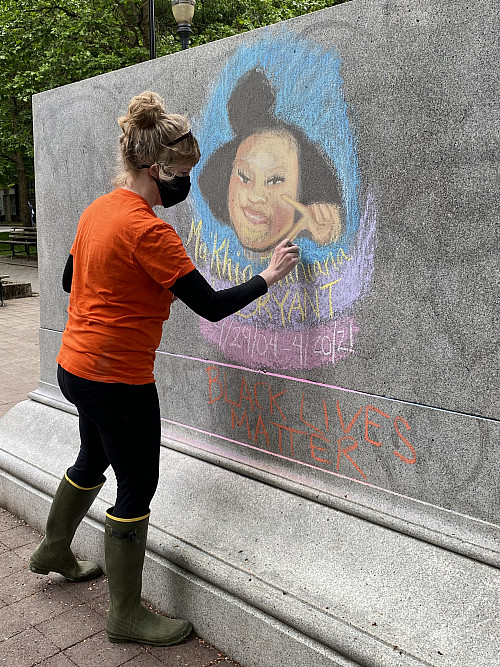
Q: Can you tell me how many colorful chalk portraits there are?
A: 1